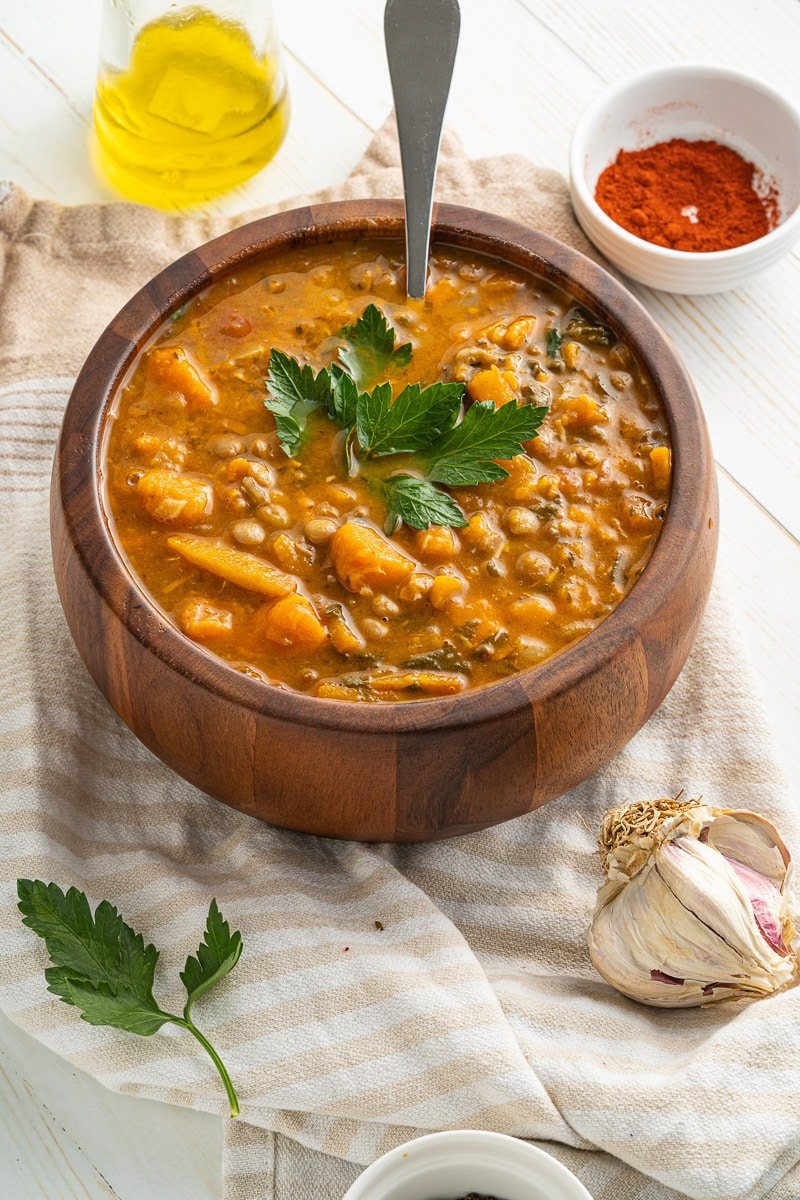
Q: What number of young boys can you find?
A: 0